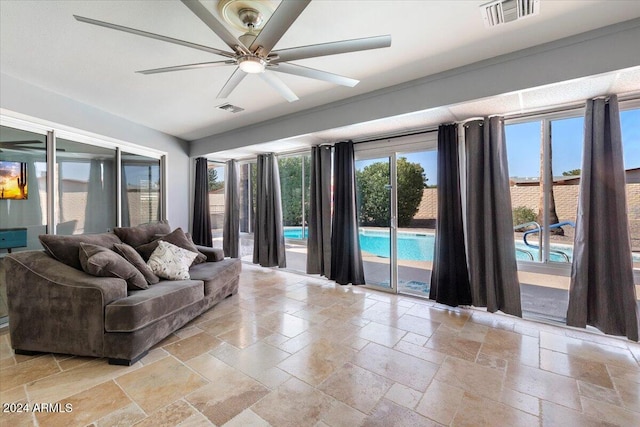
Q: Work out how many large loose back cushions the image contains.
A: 2